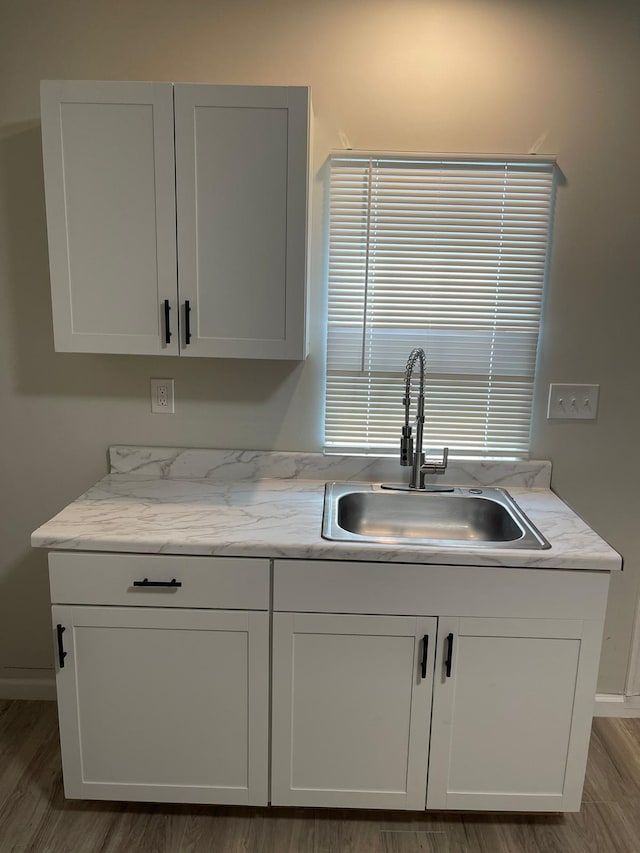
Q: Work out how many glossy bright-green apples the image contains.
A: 0